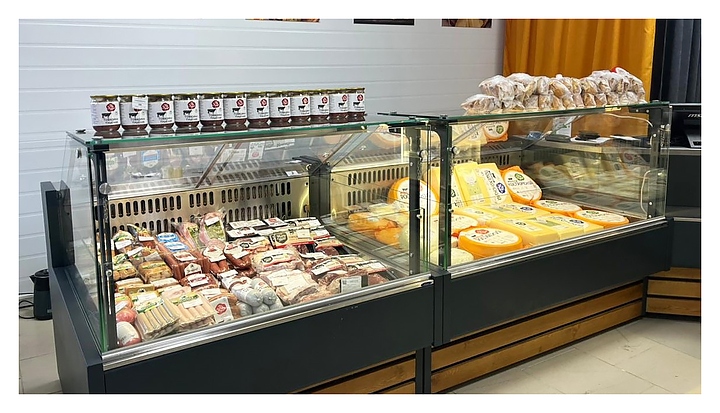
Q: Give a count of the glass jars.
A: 12